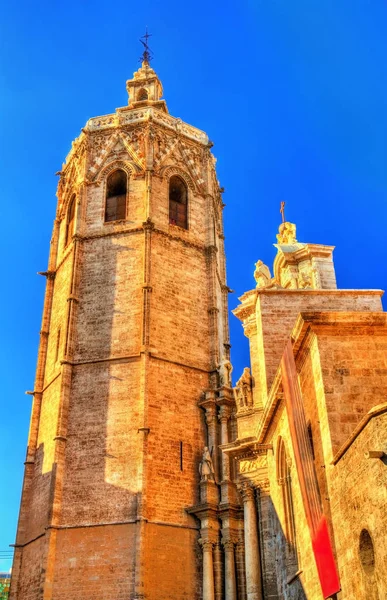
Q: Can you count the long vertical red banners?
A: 1